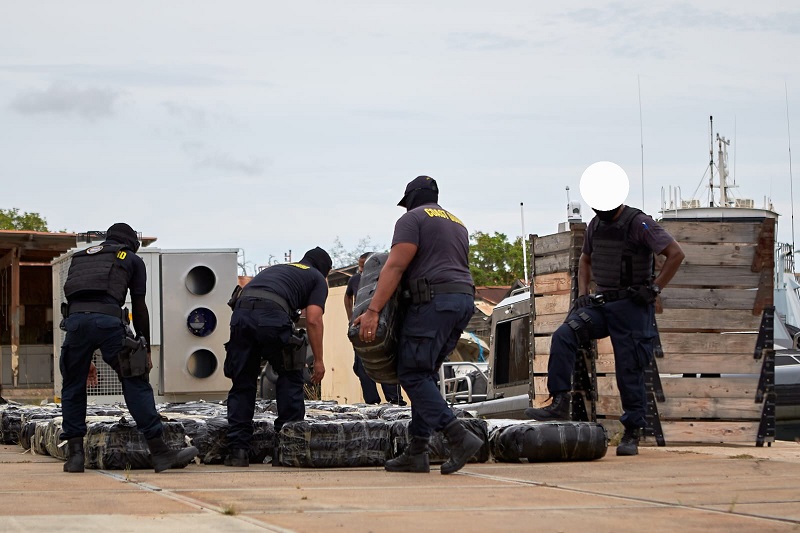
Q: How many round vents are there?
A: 3